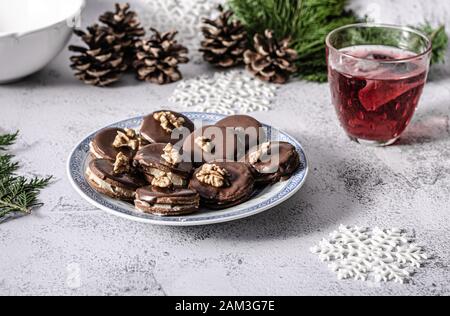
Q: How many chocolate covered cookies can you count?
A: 9